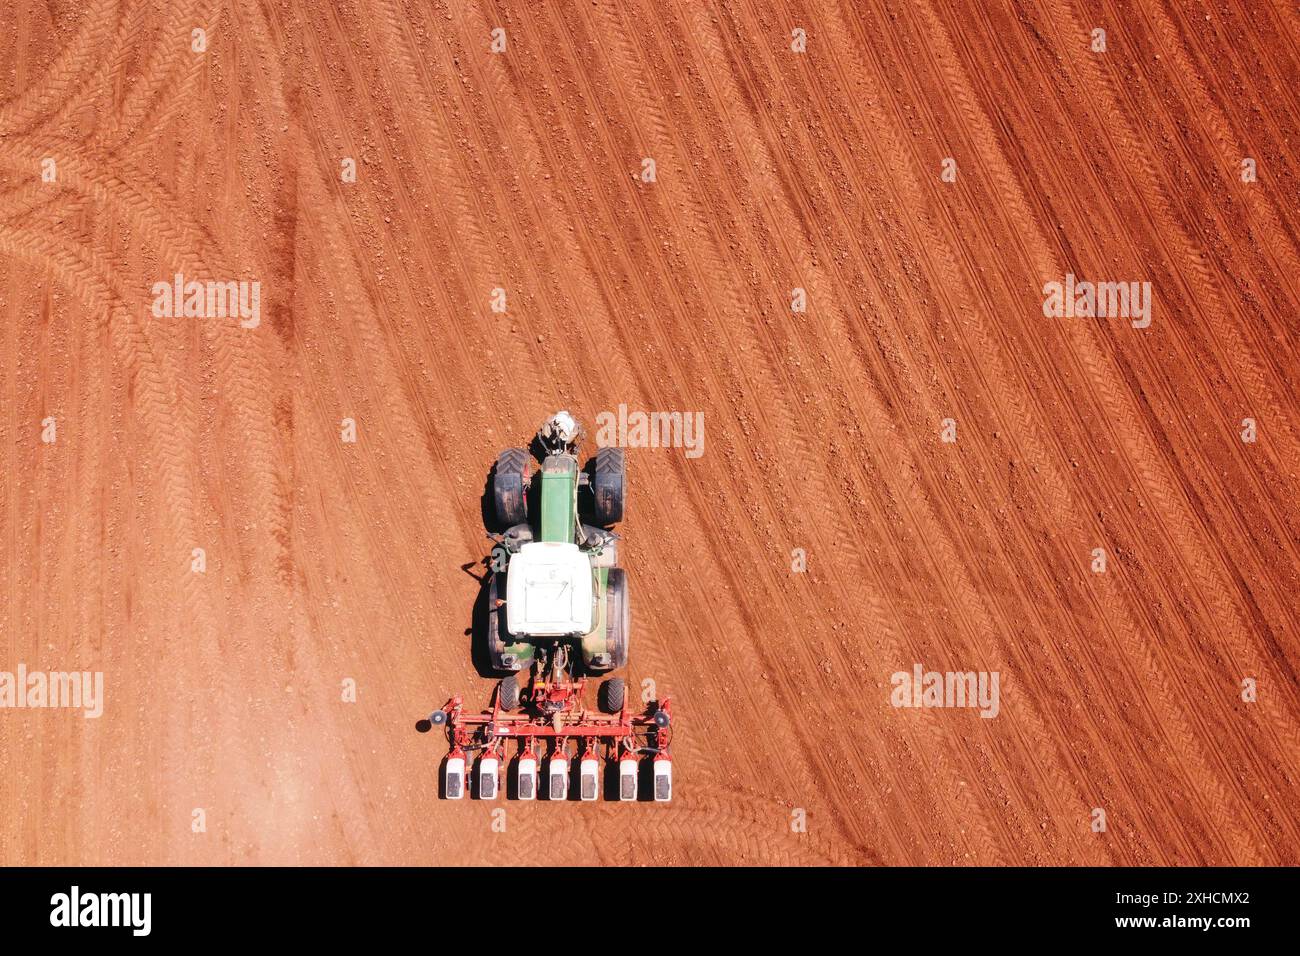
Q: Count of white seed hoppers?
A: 7